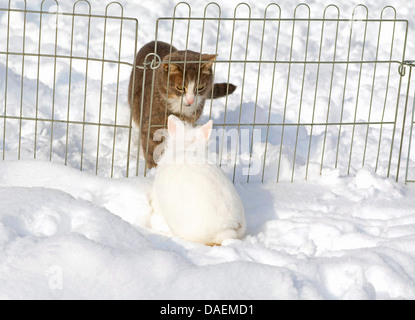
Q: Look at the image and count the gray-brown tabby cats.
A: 1